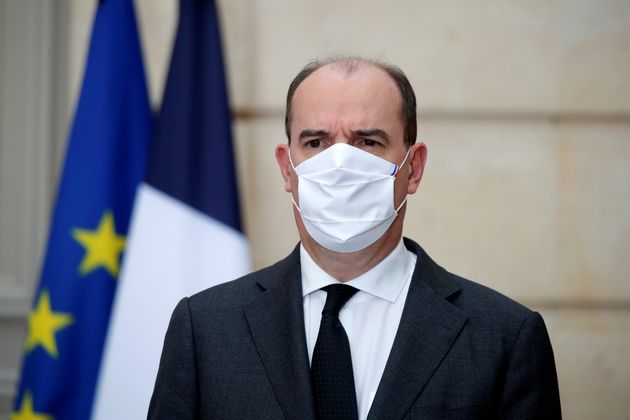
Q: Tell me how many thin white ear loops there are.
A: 2